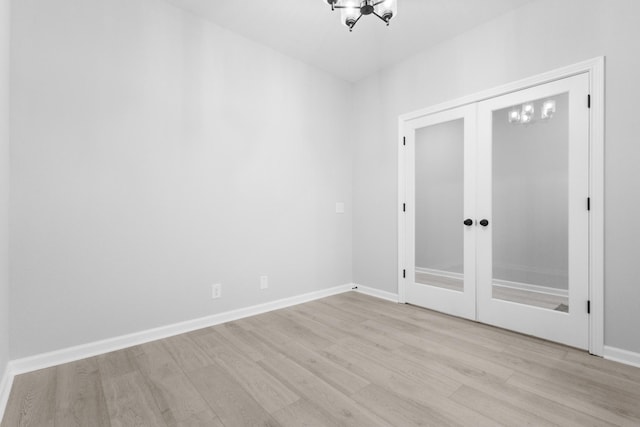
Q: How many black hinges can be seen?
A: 6